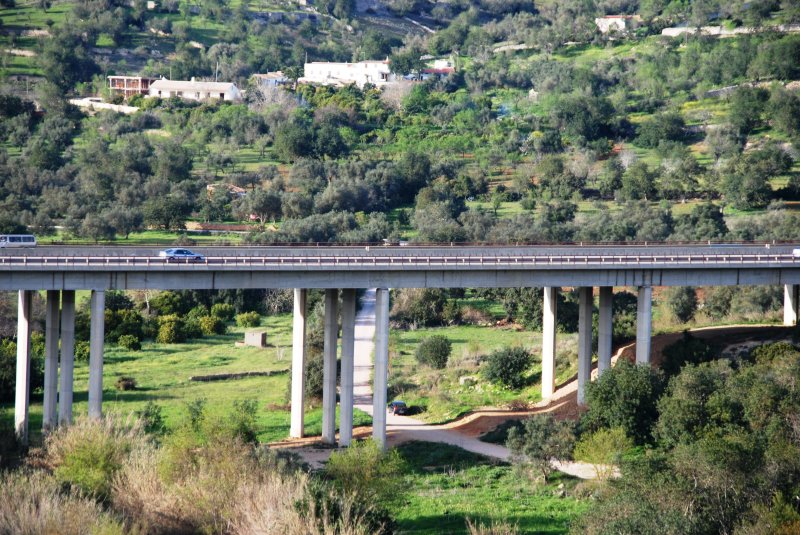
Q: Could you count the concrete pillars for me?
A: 13